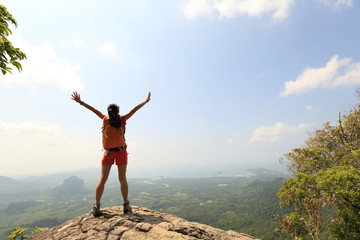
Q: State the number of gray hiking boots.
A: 2